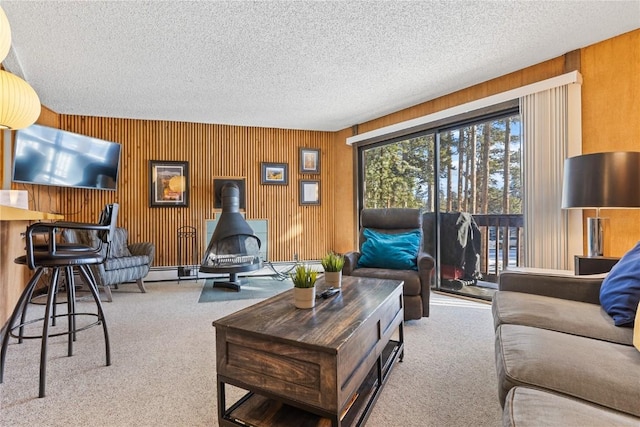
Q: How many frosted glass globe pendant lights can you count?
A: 2